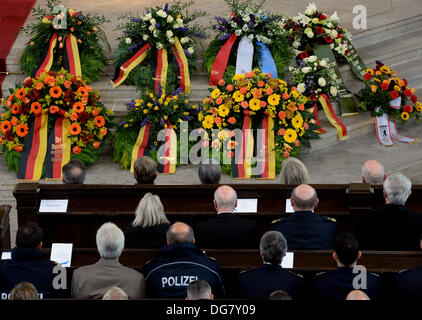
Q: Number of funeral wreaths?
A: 9